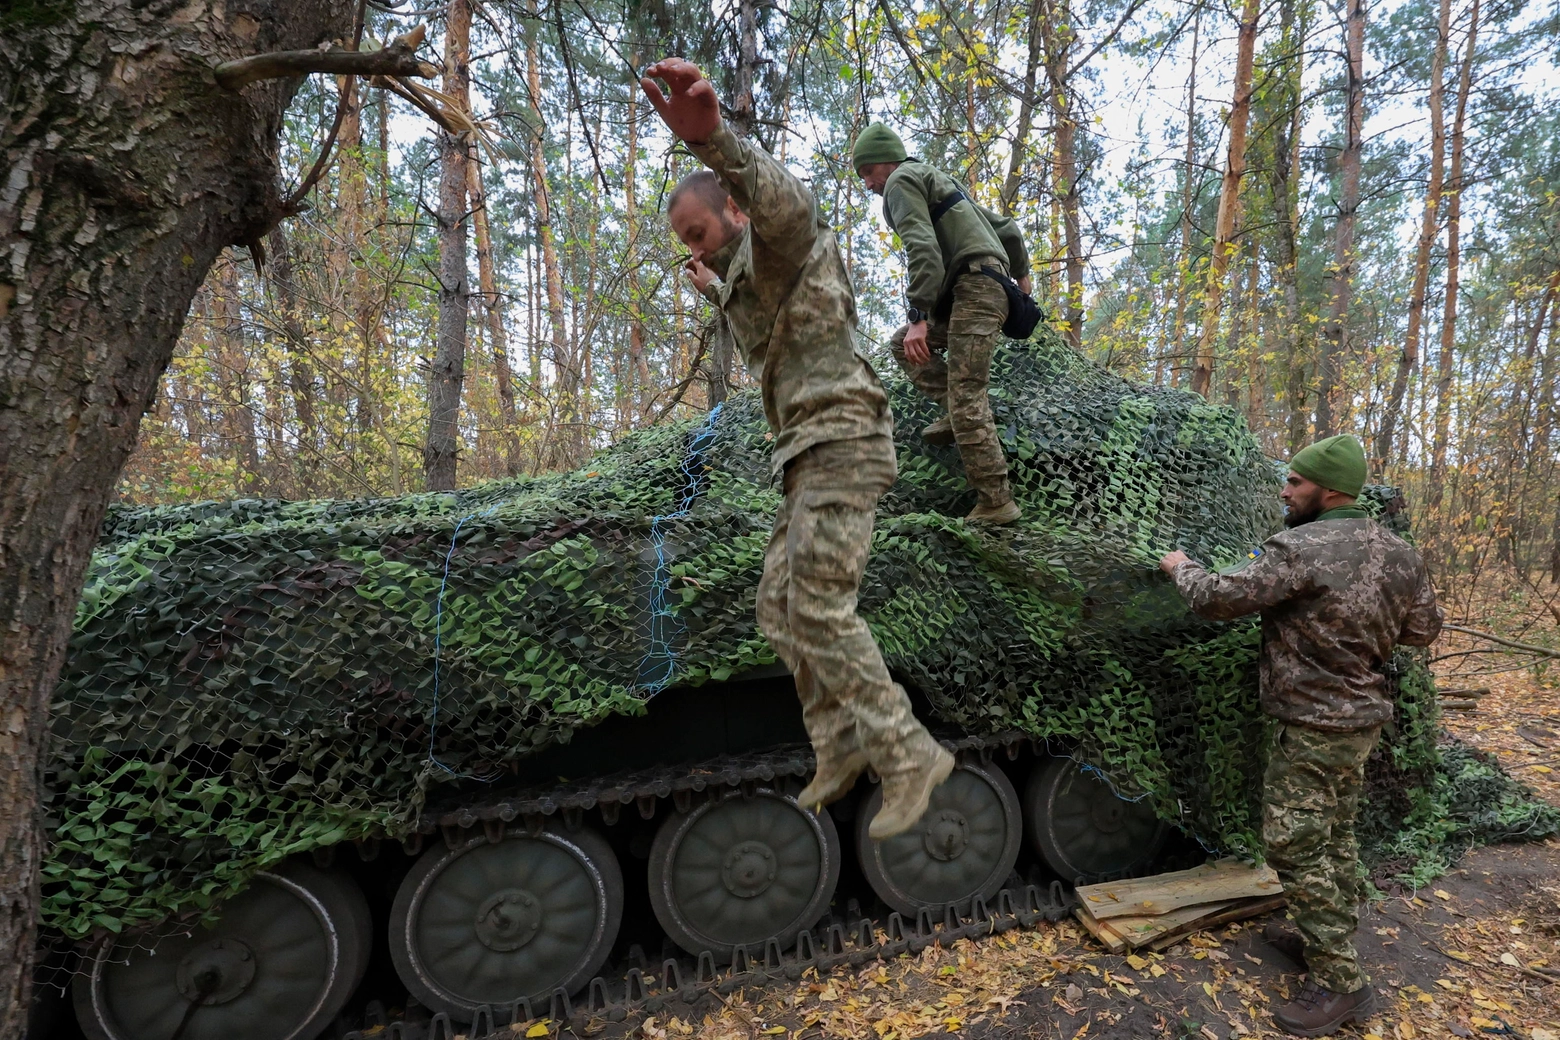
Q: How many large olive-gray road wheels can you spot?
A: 5